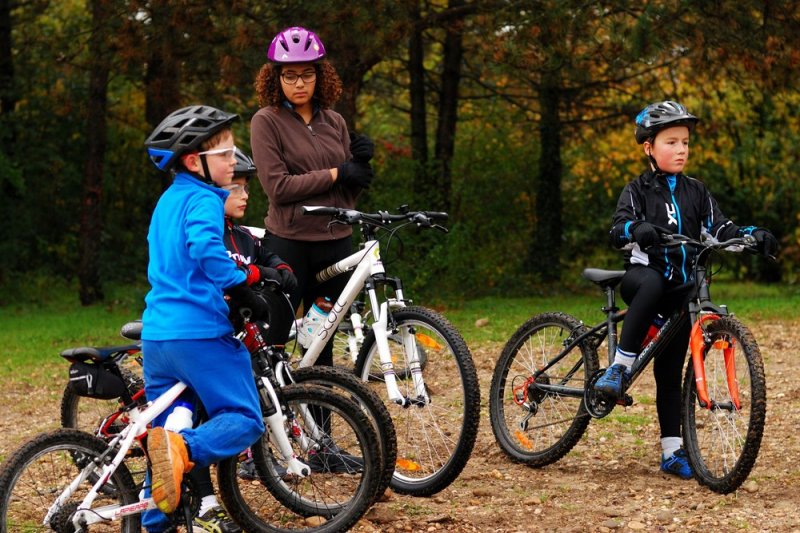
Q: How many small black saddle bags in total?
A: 1